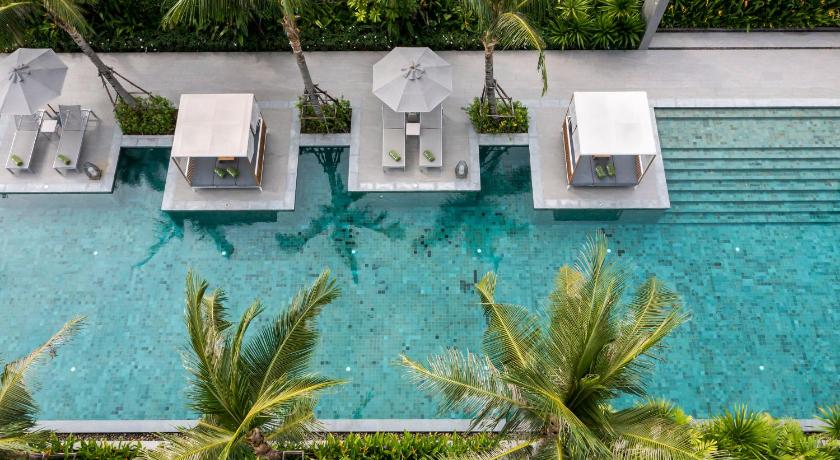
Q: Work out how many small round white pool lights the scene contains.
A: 9